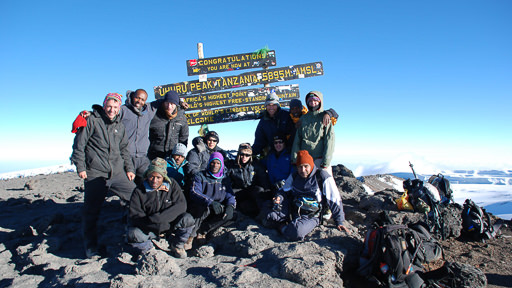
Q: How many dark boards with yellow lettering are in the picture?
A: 4